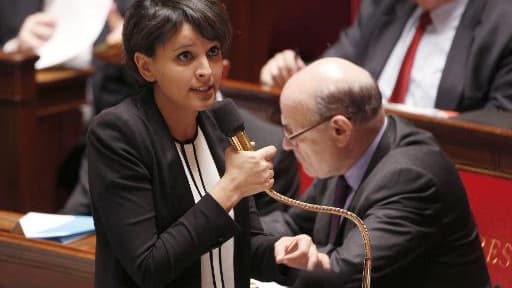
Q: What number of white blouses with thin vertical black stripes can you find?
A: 1